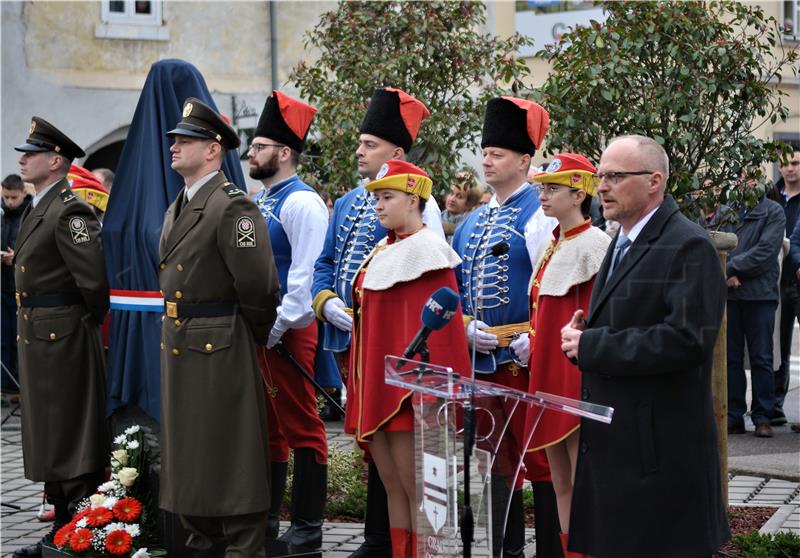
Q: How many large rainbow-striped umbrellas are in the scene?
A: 0